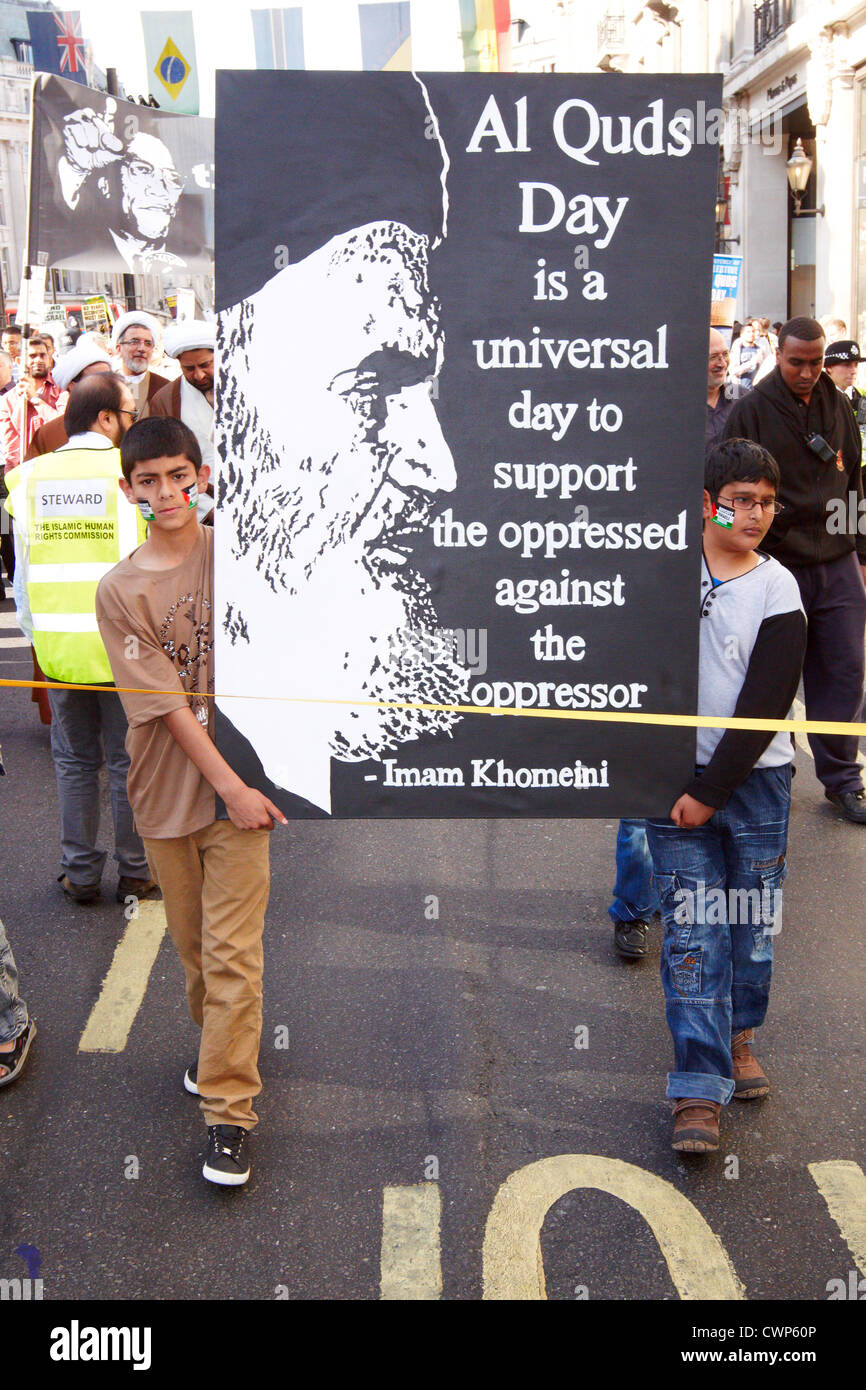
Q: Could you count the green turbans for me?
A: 0